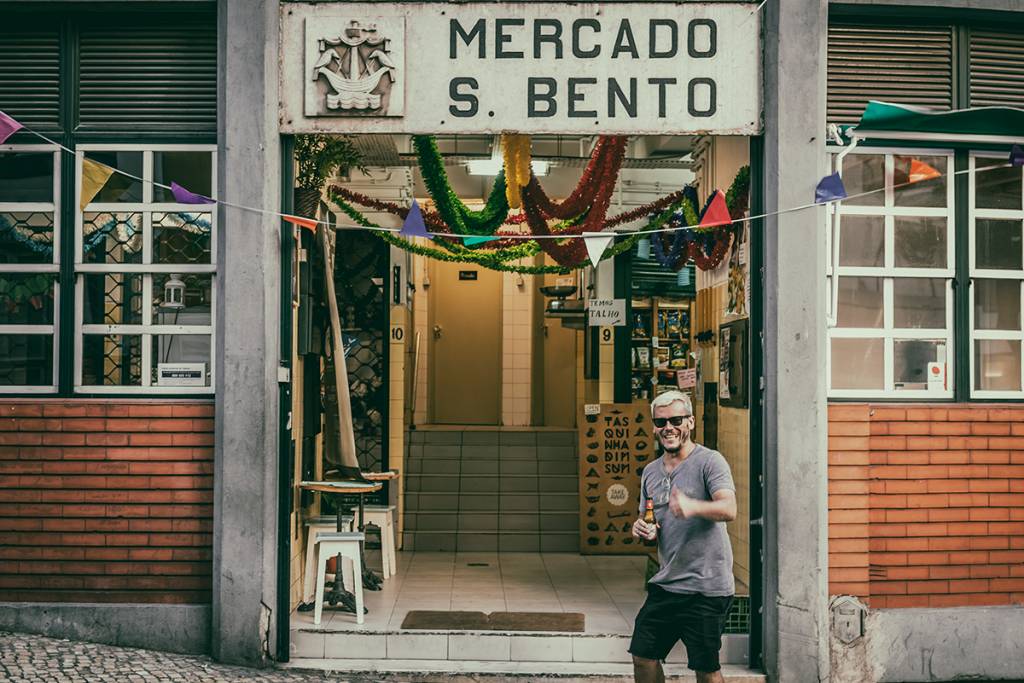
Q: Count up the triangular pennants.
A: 11